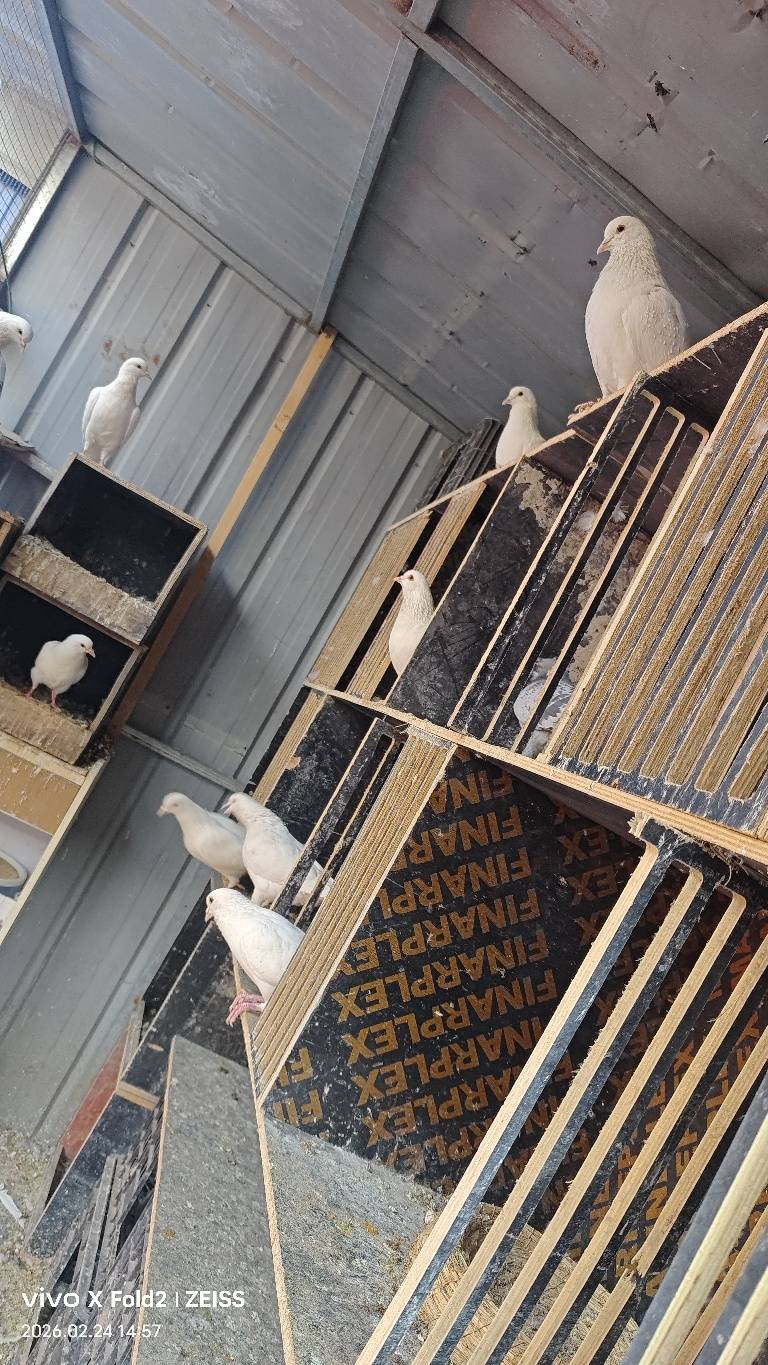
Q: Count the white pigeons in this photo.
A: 9